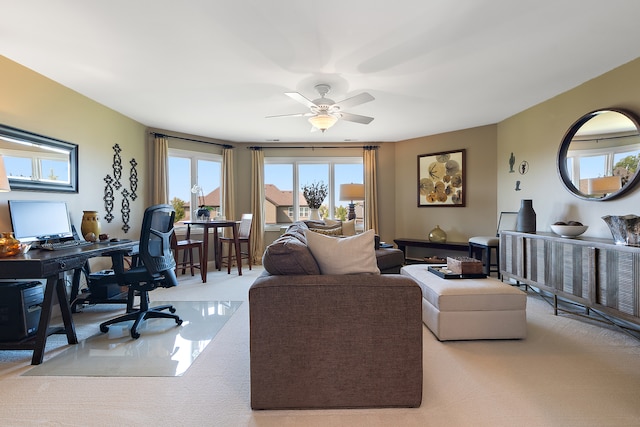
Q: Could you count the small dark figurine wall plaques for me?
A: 3